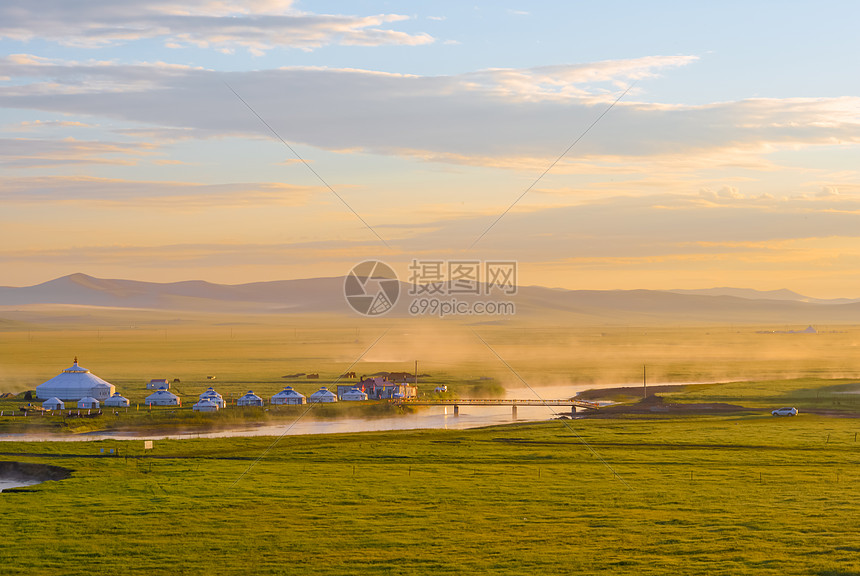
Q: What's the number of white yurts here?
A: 12